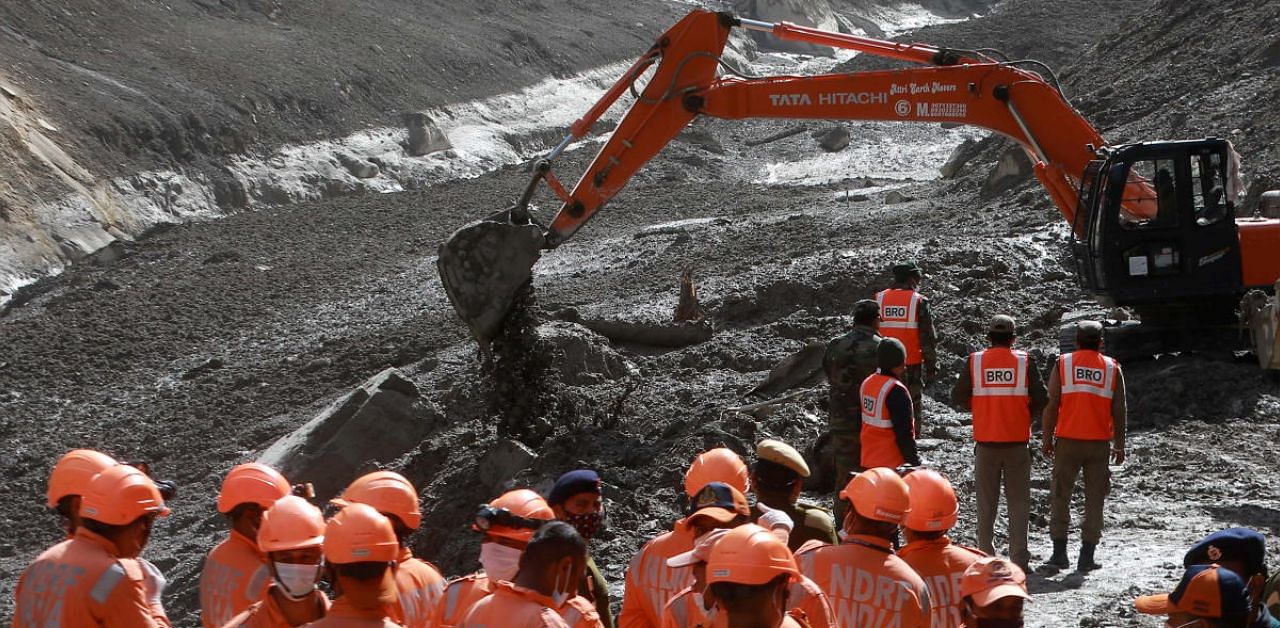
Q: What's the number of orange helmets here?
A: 11